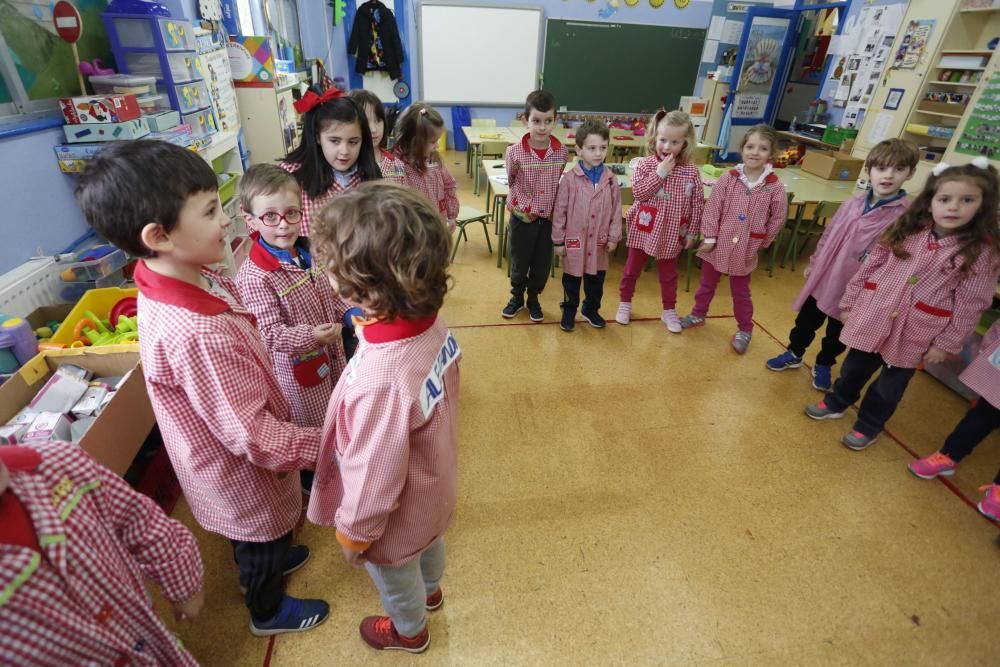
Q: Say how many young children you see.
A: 14